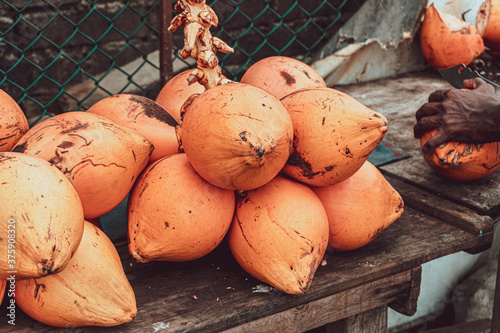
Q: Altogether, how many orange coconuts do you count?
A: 15